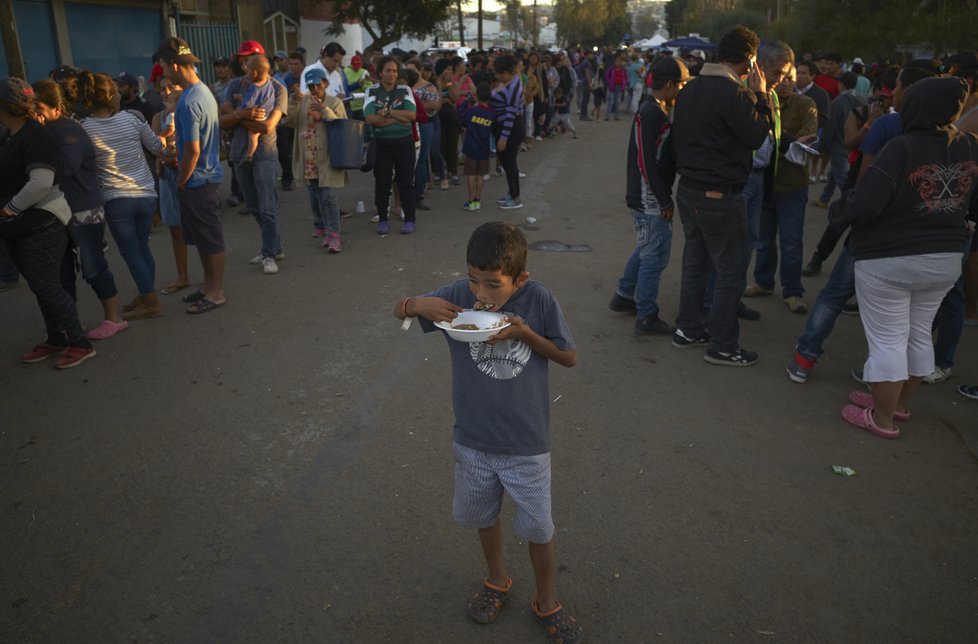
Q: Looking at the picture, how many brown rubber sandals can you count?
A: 2